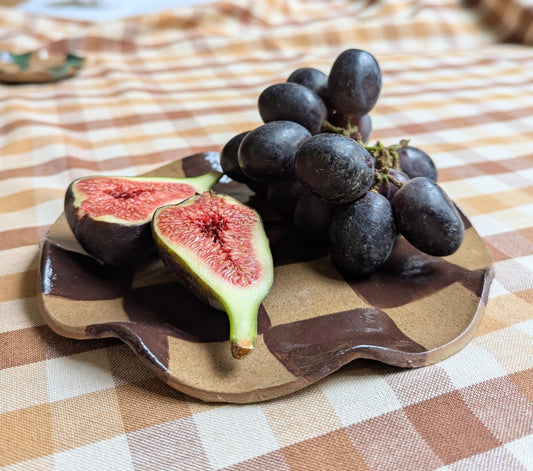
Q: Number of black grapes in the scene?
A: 13